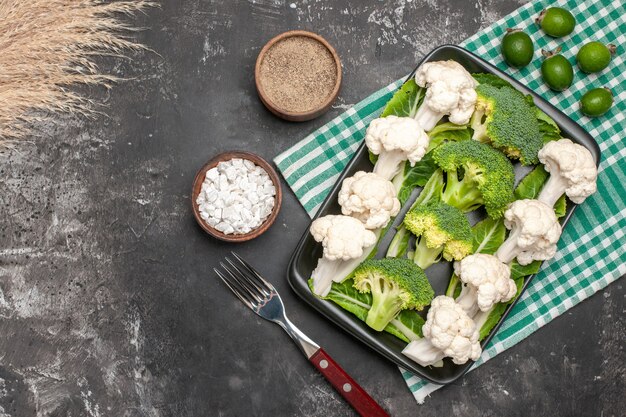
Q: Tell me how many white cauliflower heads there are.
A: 8